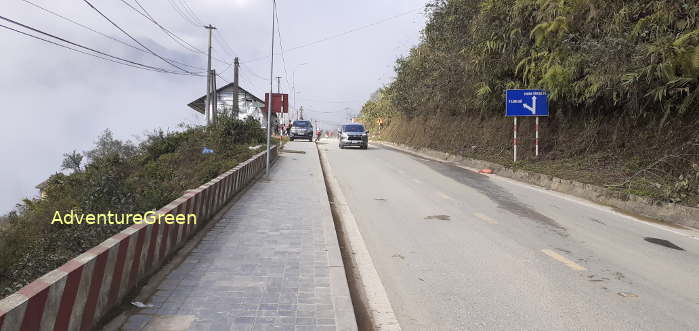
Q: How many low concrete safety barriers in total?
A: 1